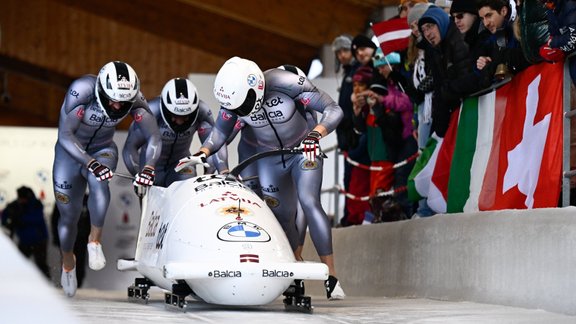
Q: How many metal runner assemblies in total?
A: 3